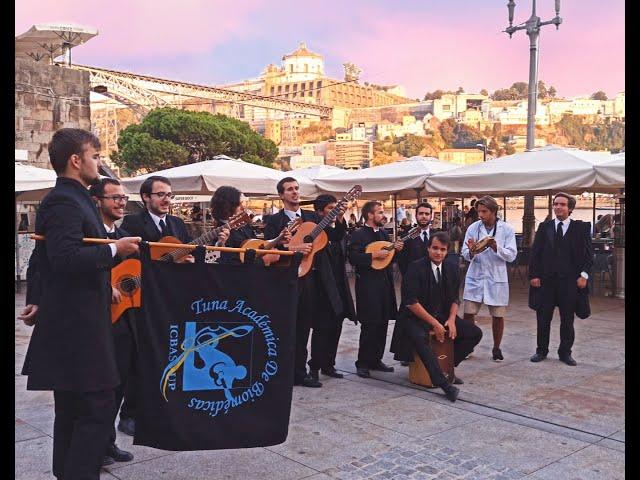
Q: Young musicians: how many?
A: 11